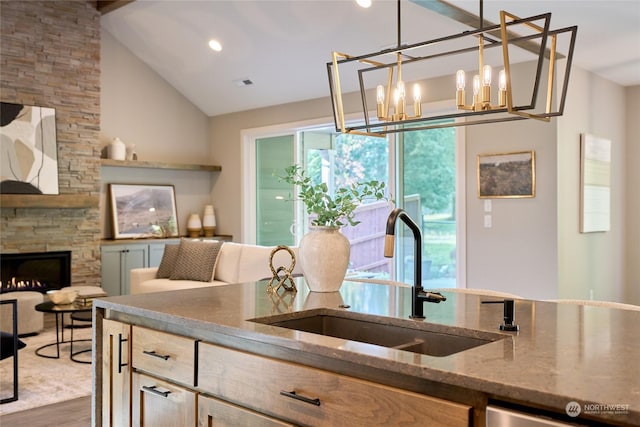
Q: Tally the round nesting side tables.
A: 2